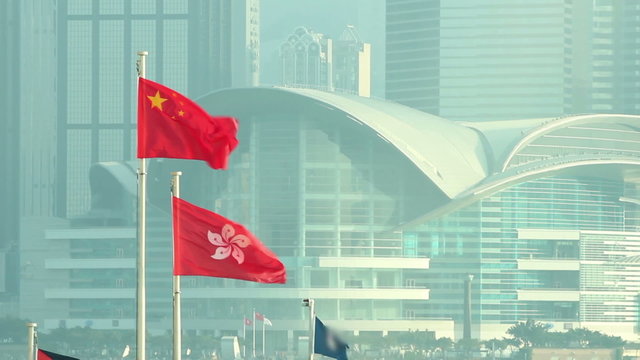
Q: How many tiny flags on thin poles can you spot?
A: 3